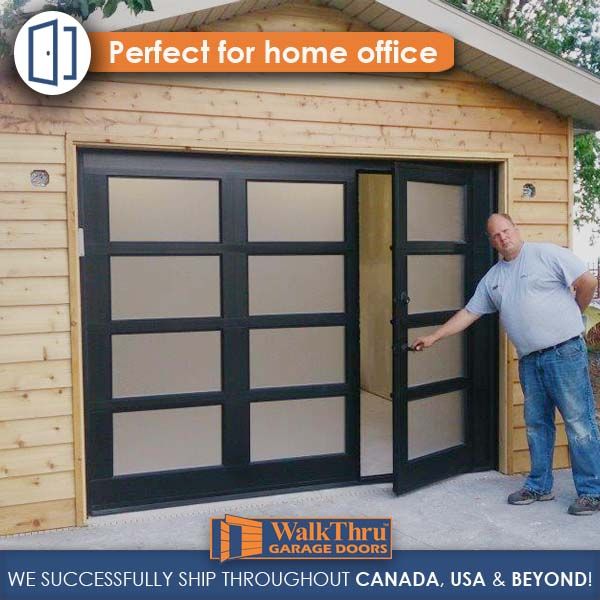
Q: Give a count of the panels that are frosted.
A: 12